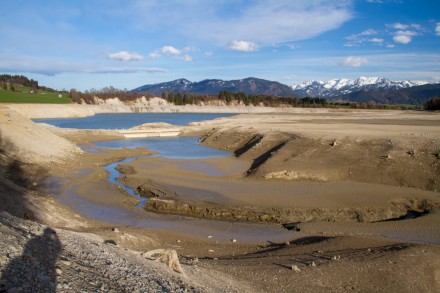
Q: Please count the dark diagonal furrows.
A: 2